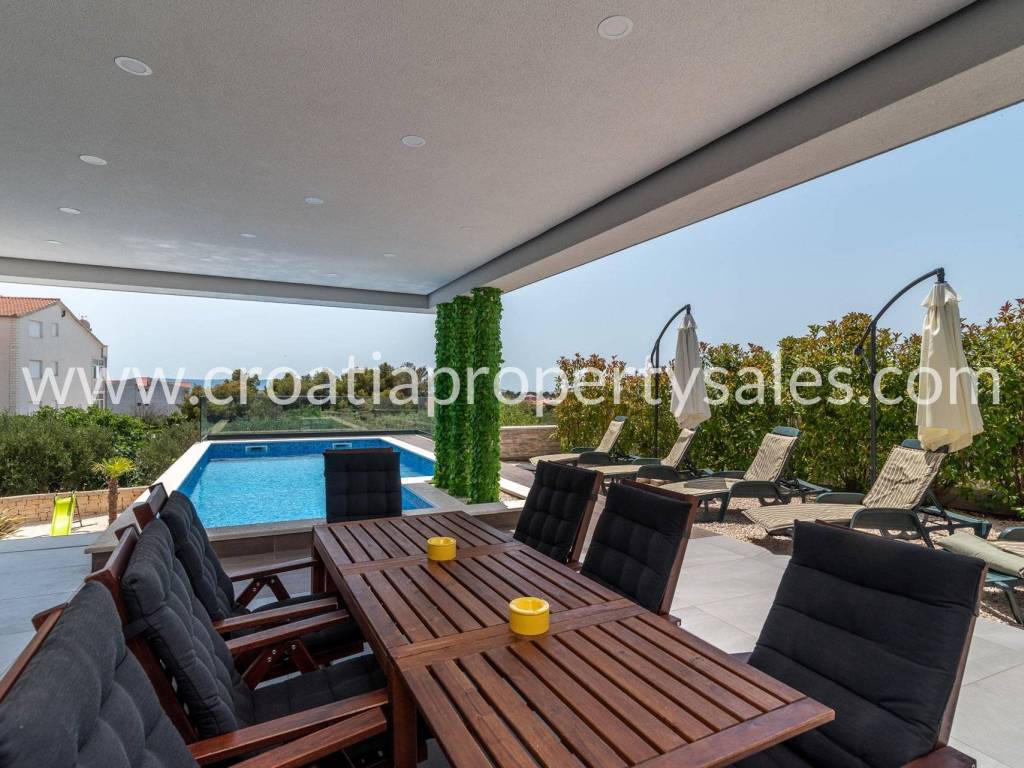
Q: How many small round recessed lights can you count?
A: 11